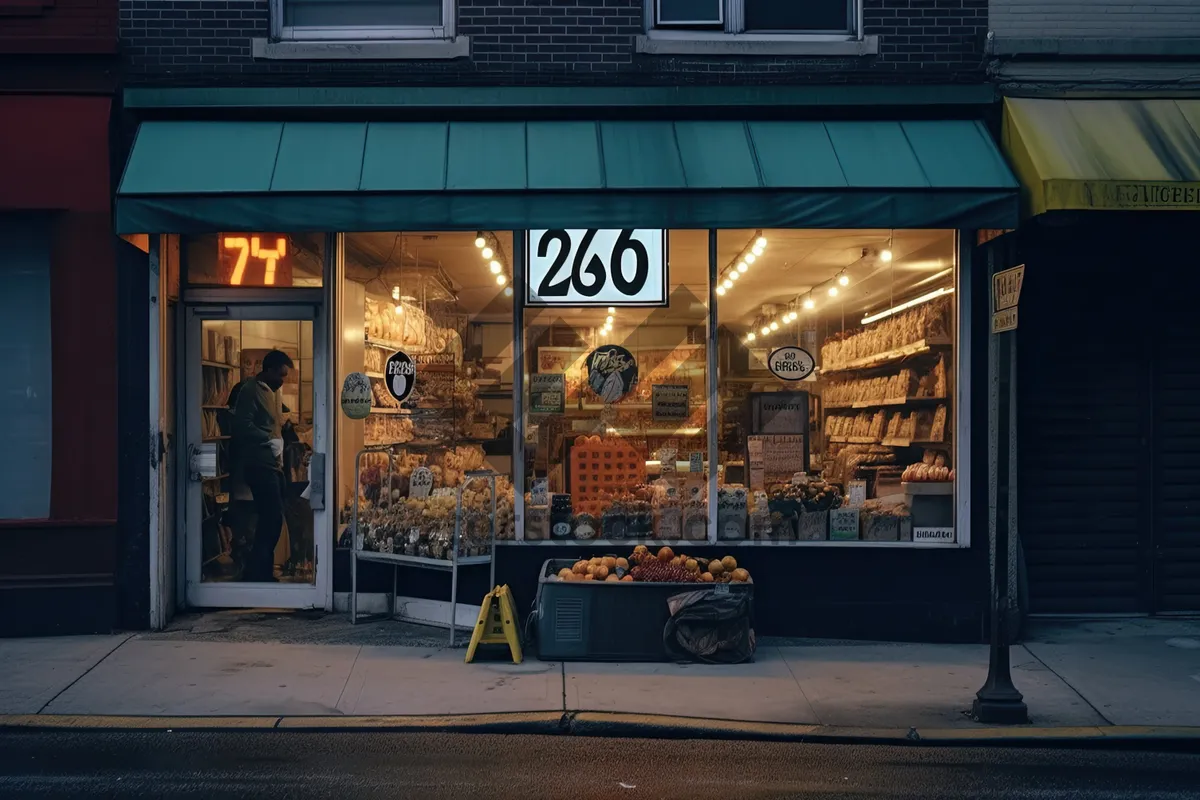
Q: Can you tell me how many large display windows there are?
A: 3